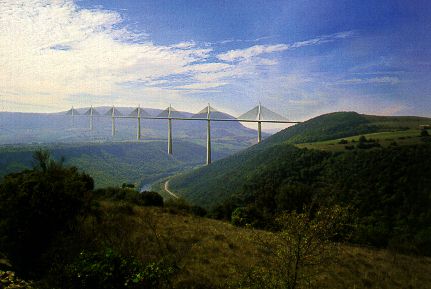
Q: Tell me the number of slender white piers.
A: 7